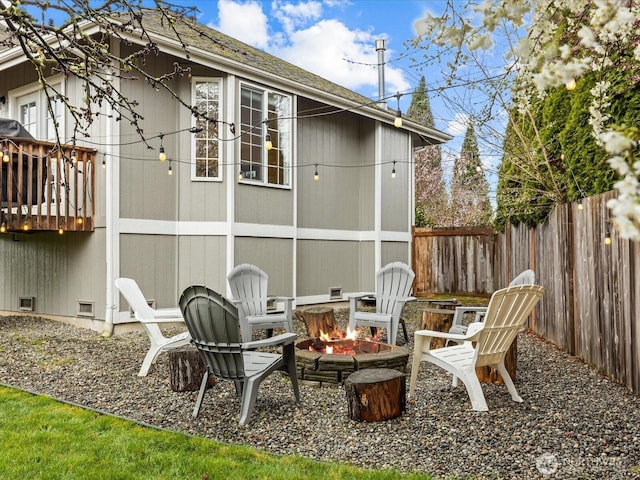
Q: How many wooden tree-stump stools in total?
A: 5